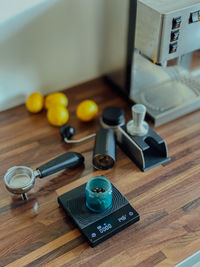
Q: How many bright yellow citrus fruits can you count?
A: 4